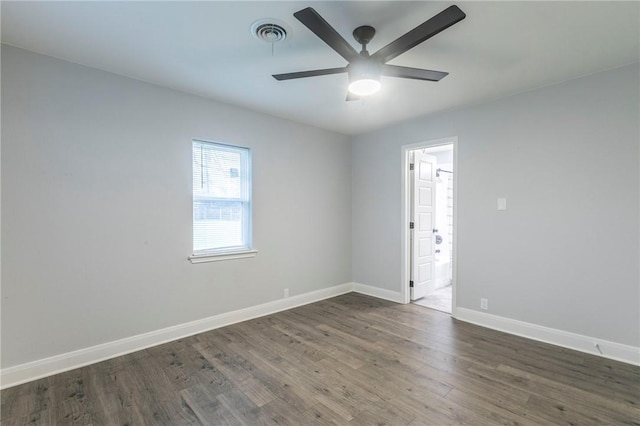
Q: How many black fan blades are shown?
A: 5